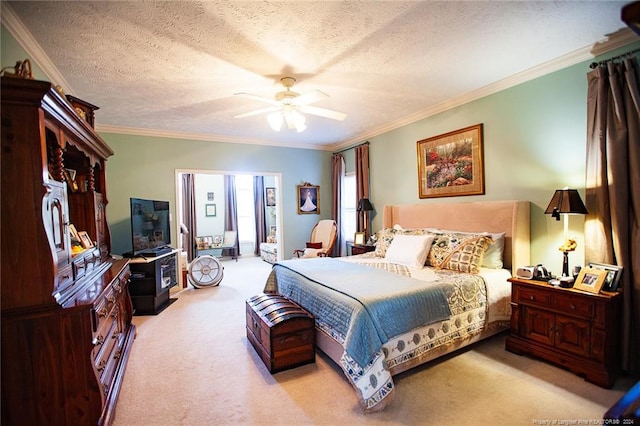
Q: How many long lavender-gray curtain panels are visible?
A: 3